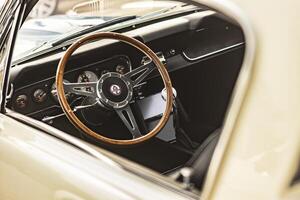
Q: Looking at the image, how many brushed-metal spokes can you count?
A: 3